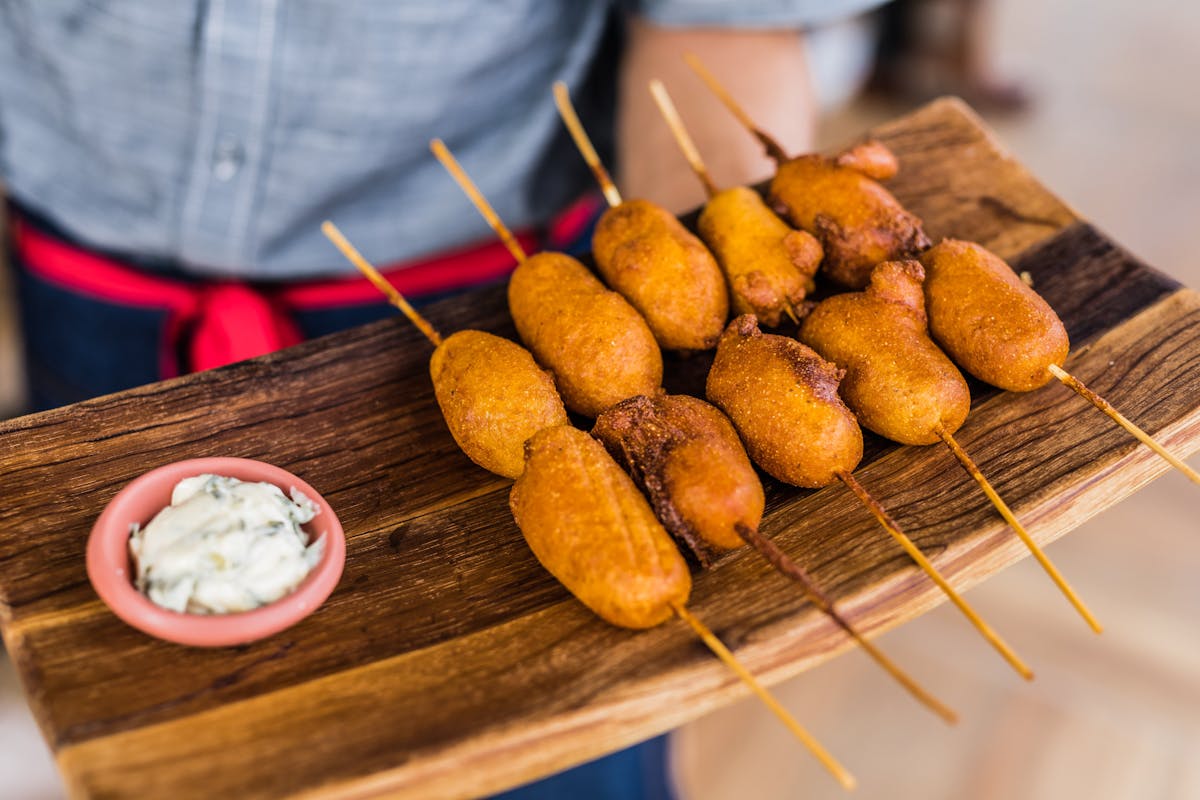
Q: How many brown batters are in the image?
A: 10